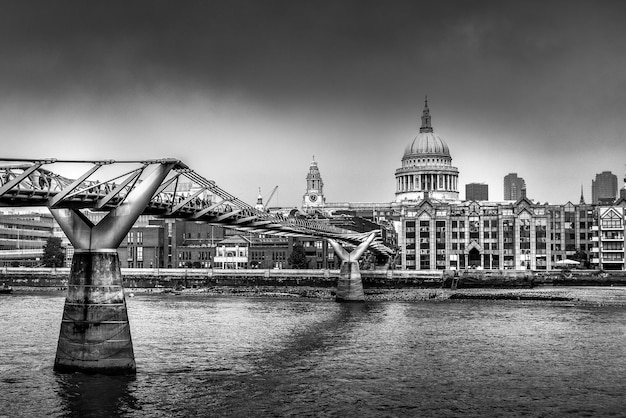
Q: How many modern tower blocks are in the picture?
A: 3